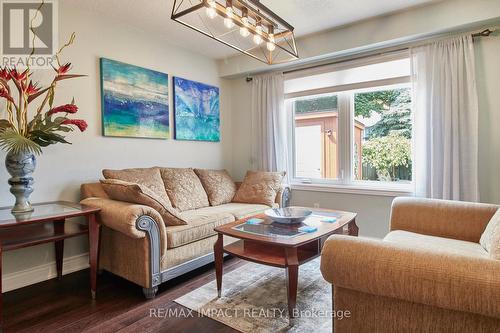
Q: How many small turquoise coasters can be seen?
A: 3